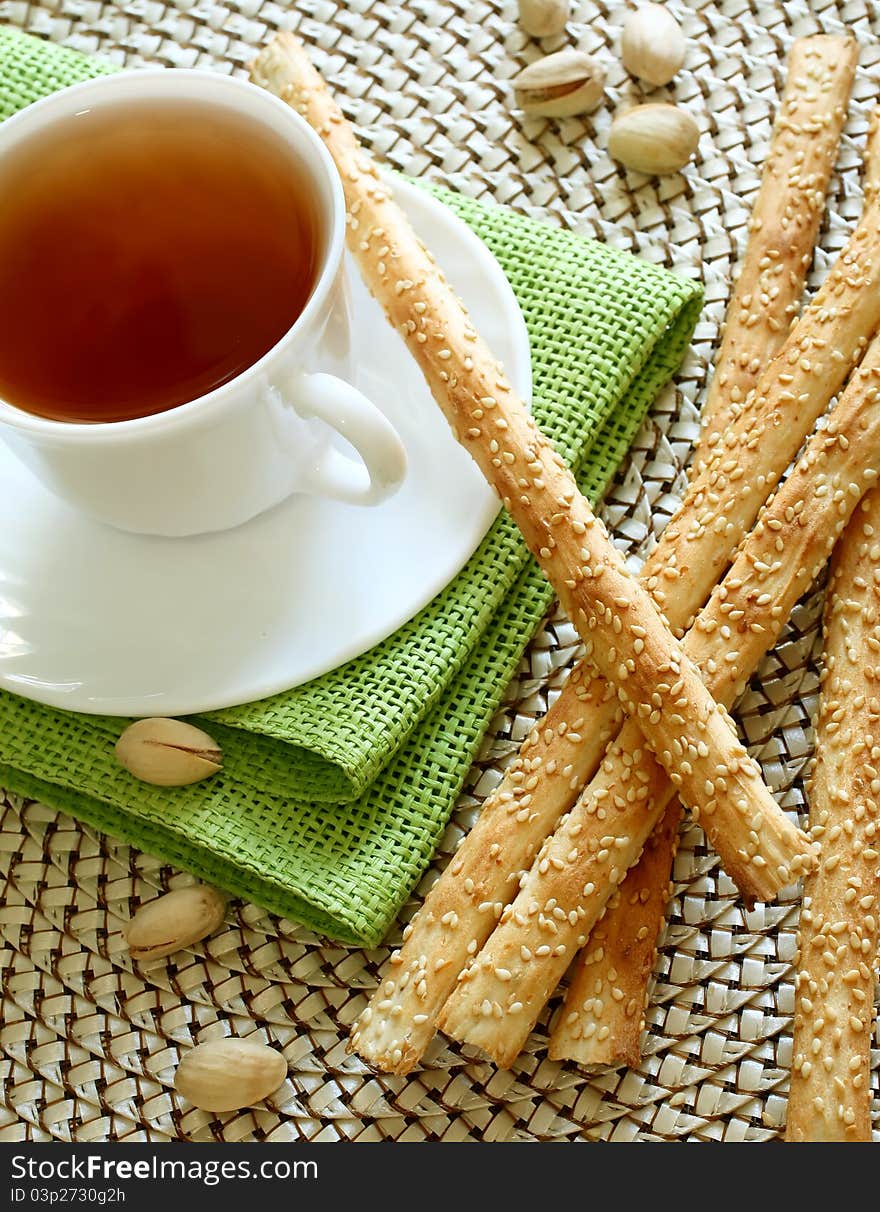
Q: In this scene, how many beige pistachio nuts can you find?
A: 7